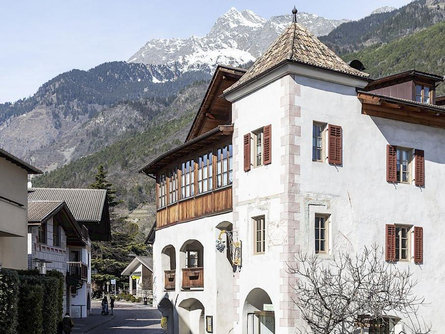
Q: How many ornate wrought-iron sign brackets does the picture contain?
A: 1